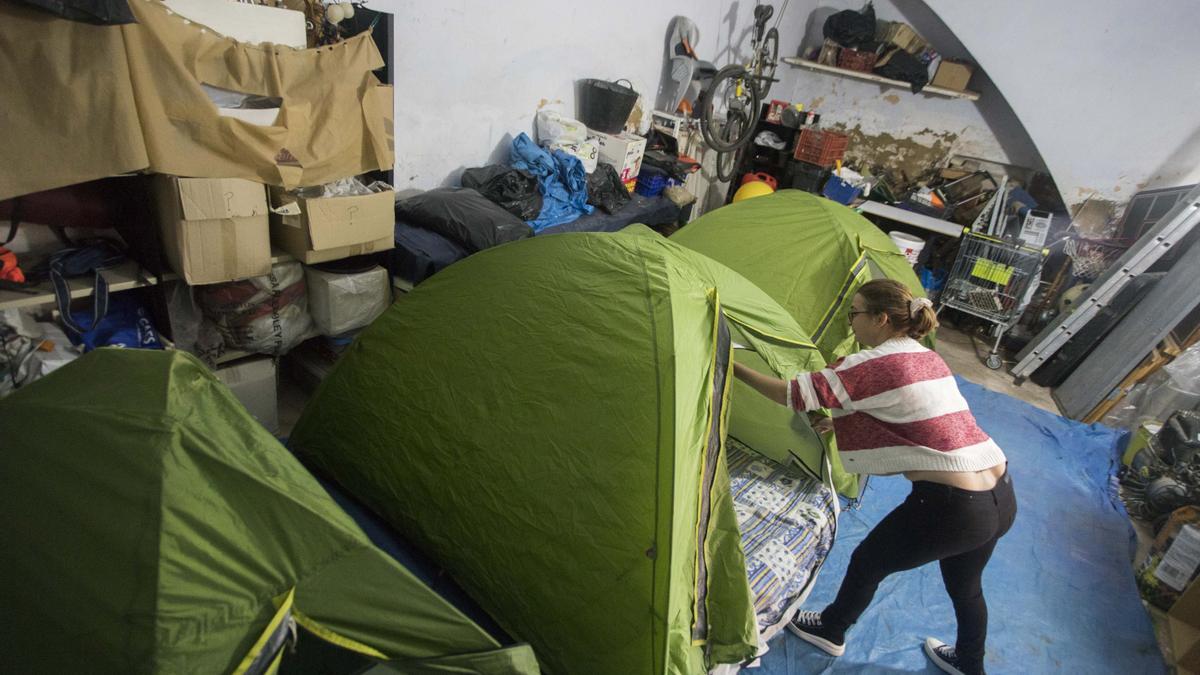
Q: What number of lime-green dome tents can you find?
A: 3